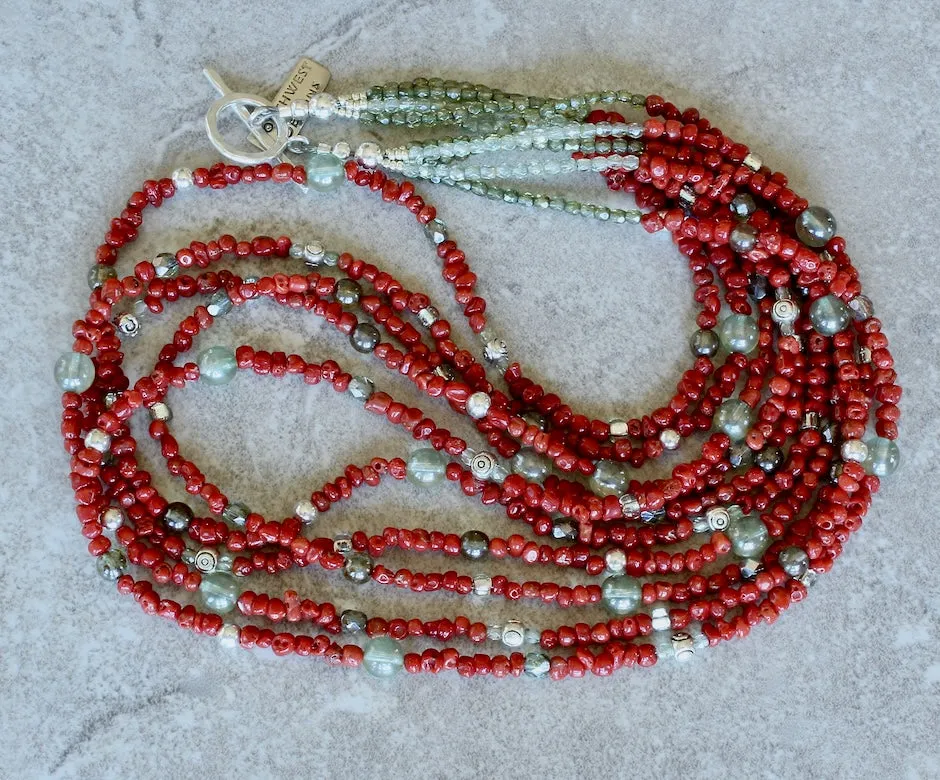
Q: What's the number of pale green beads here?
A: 15